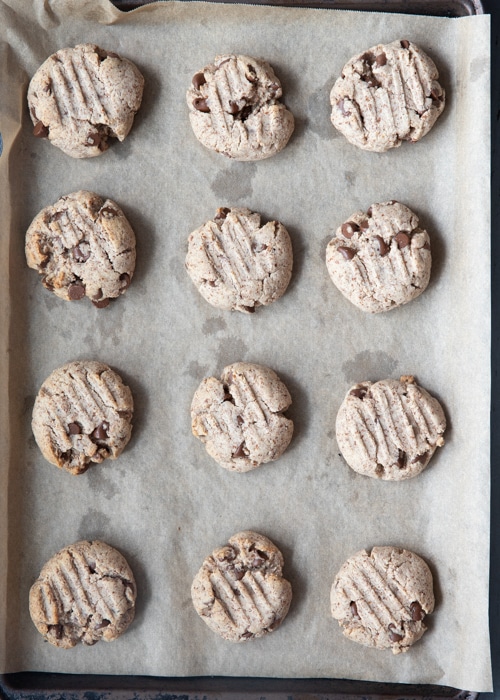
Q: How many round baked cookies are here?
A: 12